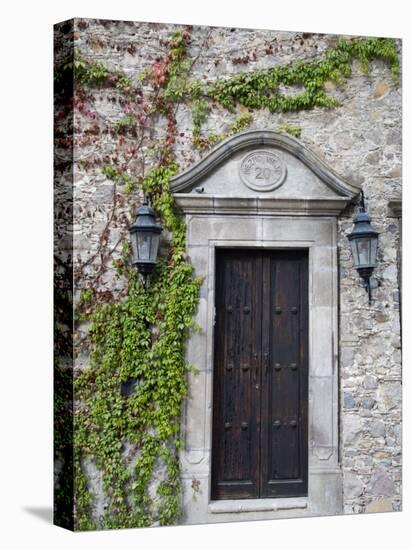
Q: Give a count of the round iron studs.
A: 12